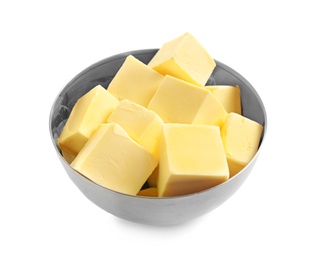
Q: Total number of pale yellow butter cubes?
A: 9